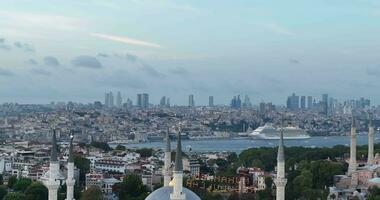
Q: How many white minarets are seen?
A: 7